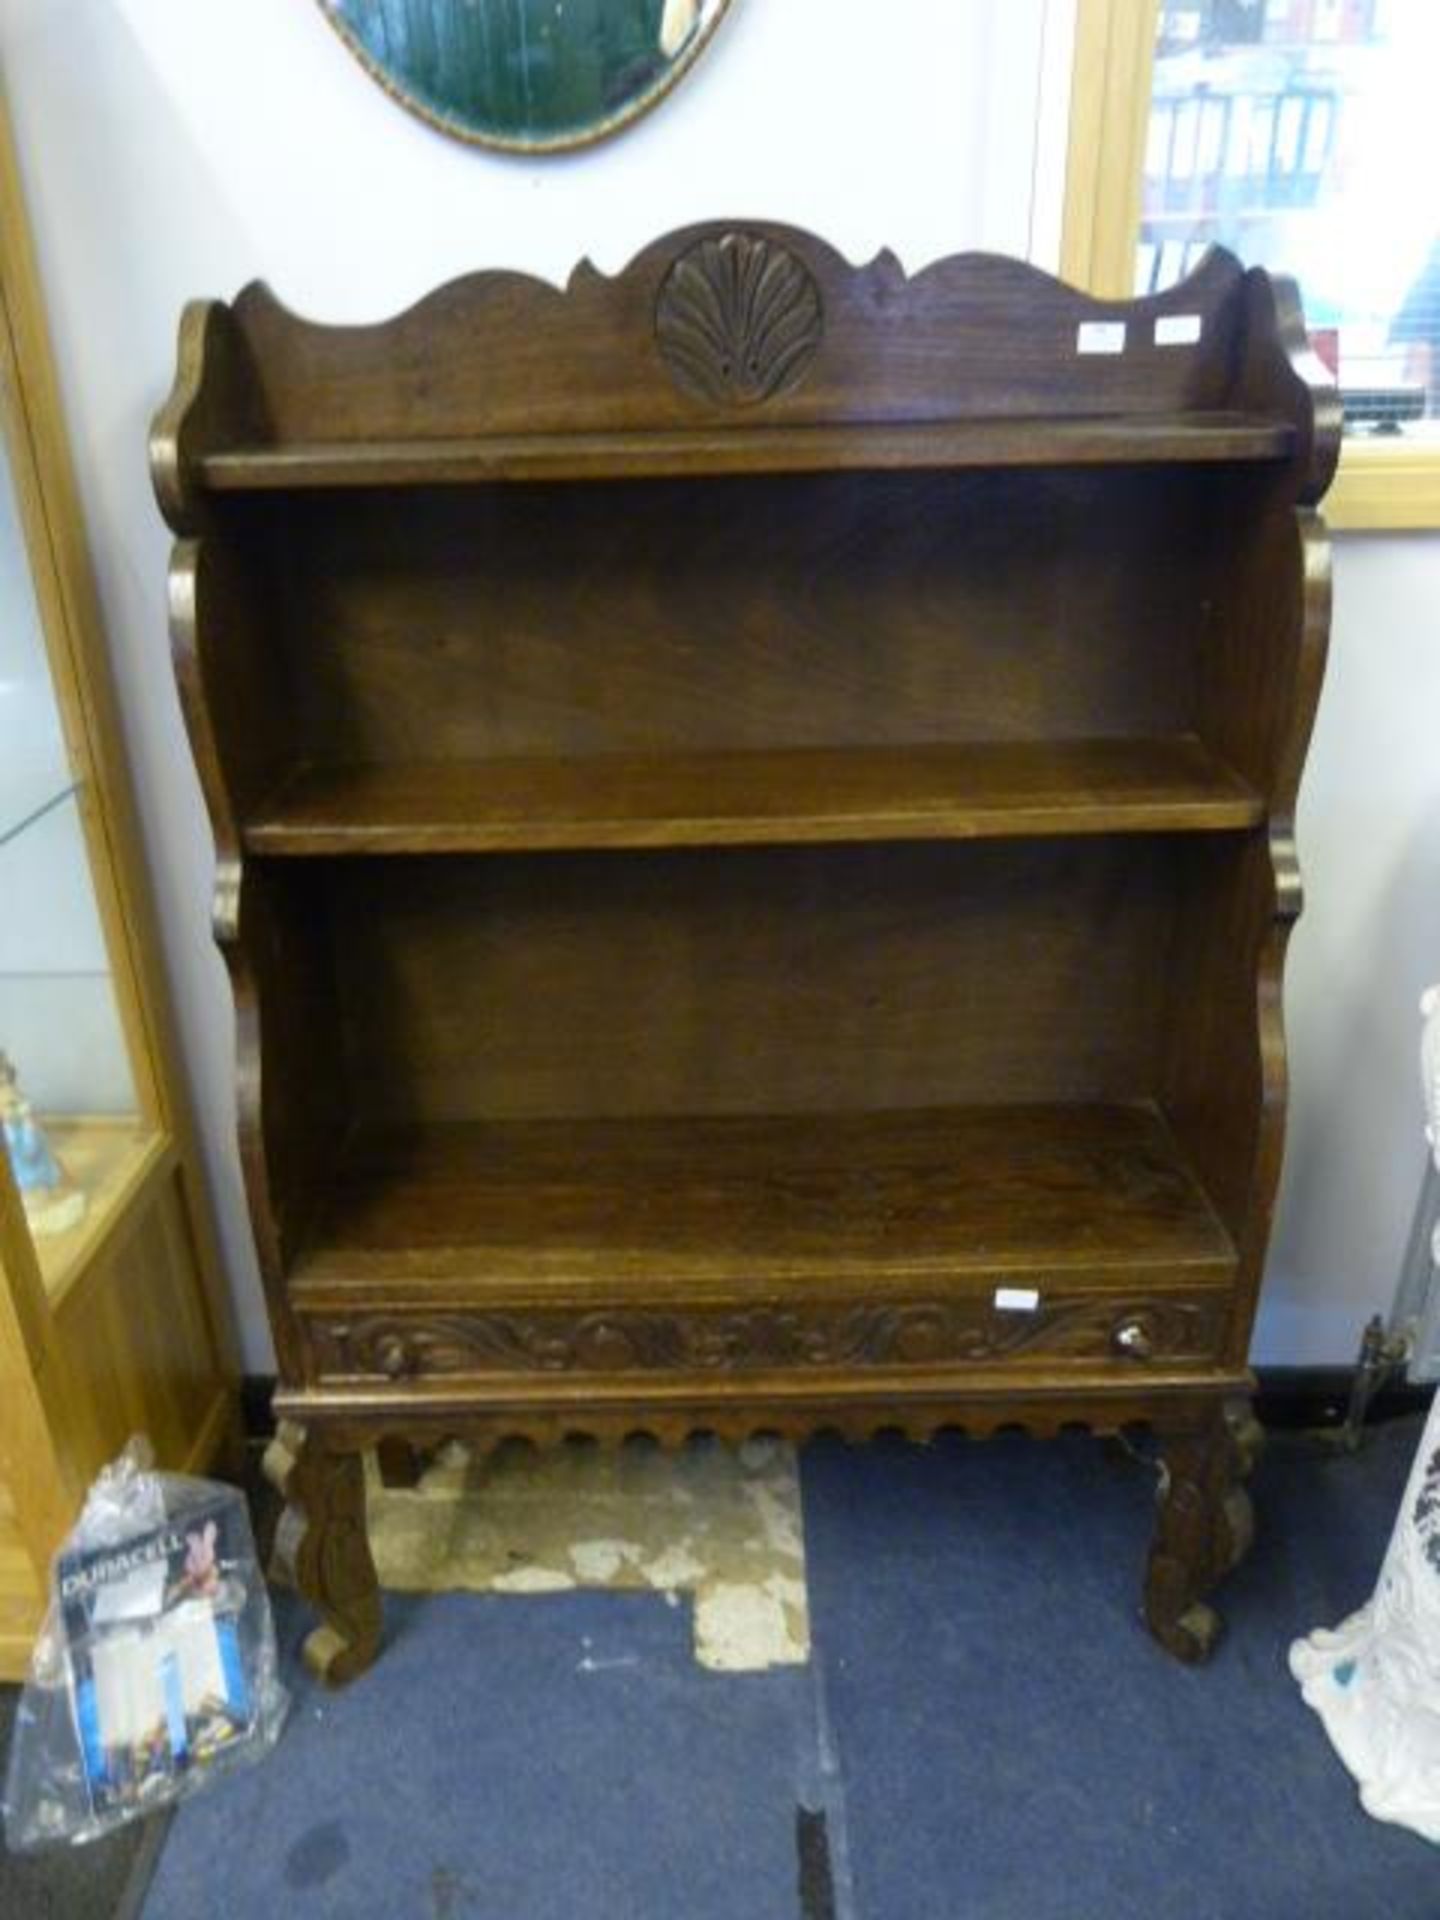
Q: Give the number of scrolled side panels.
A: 2